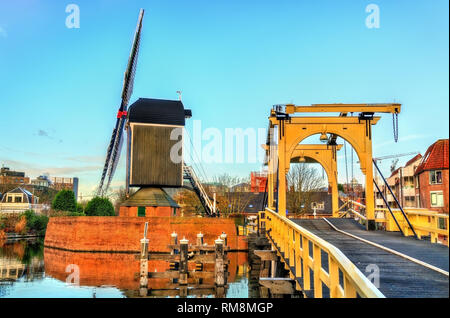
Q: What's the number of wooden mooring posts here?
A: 6